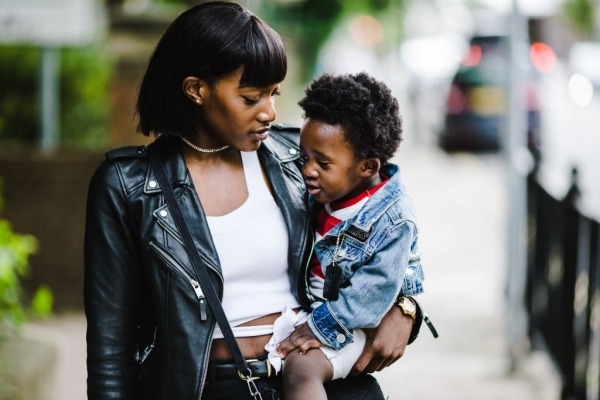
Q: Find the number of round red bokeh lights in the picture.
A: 2